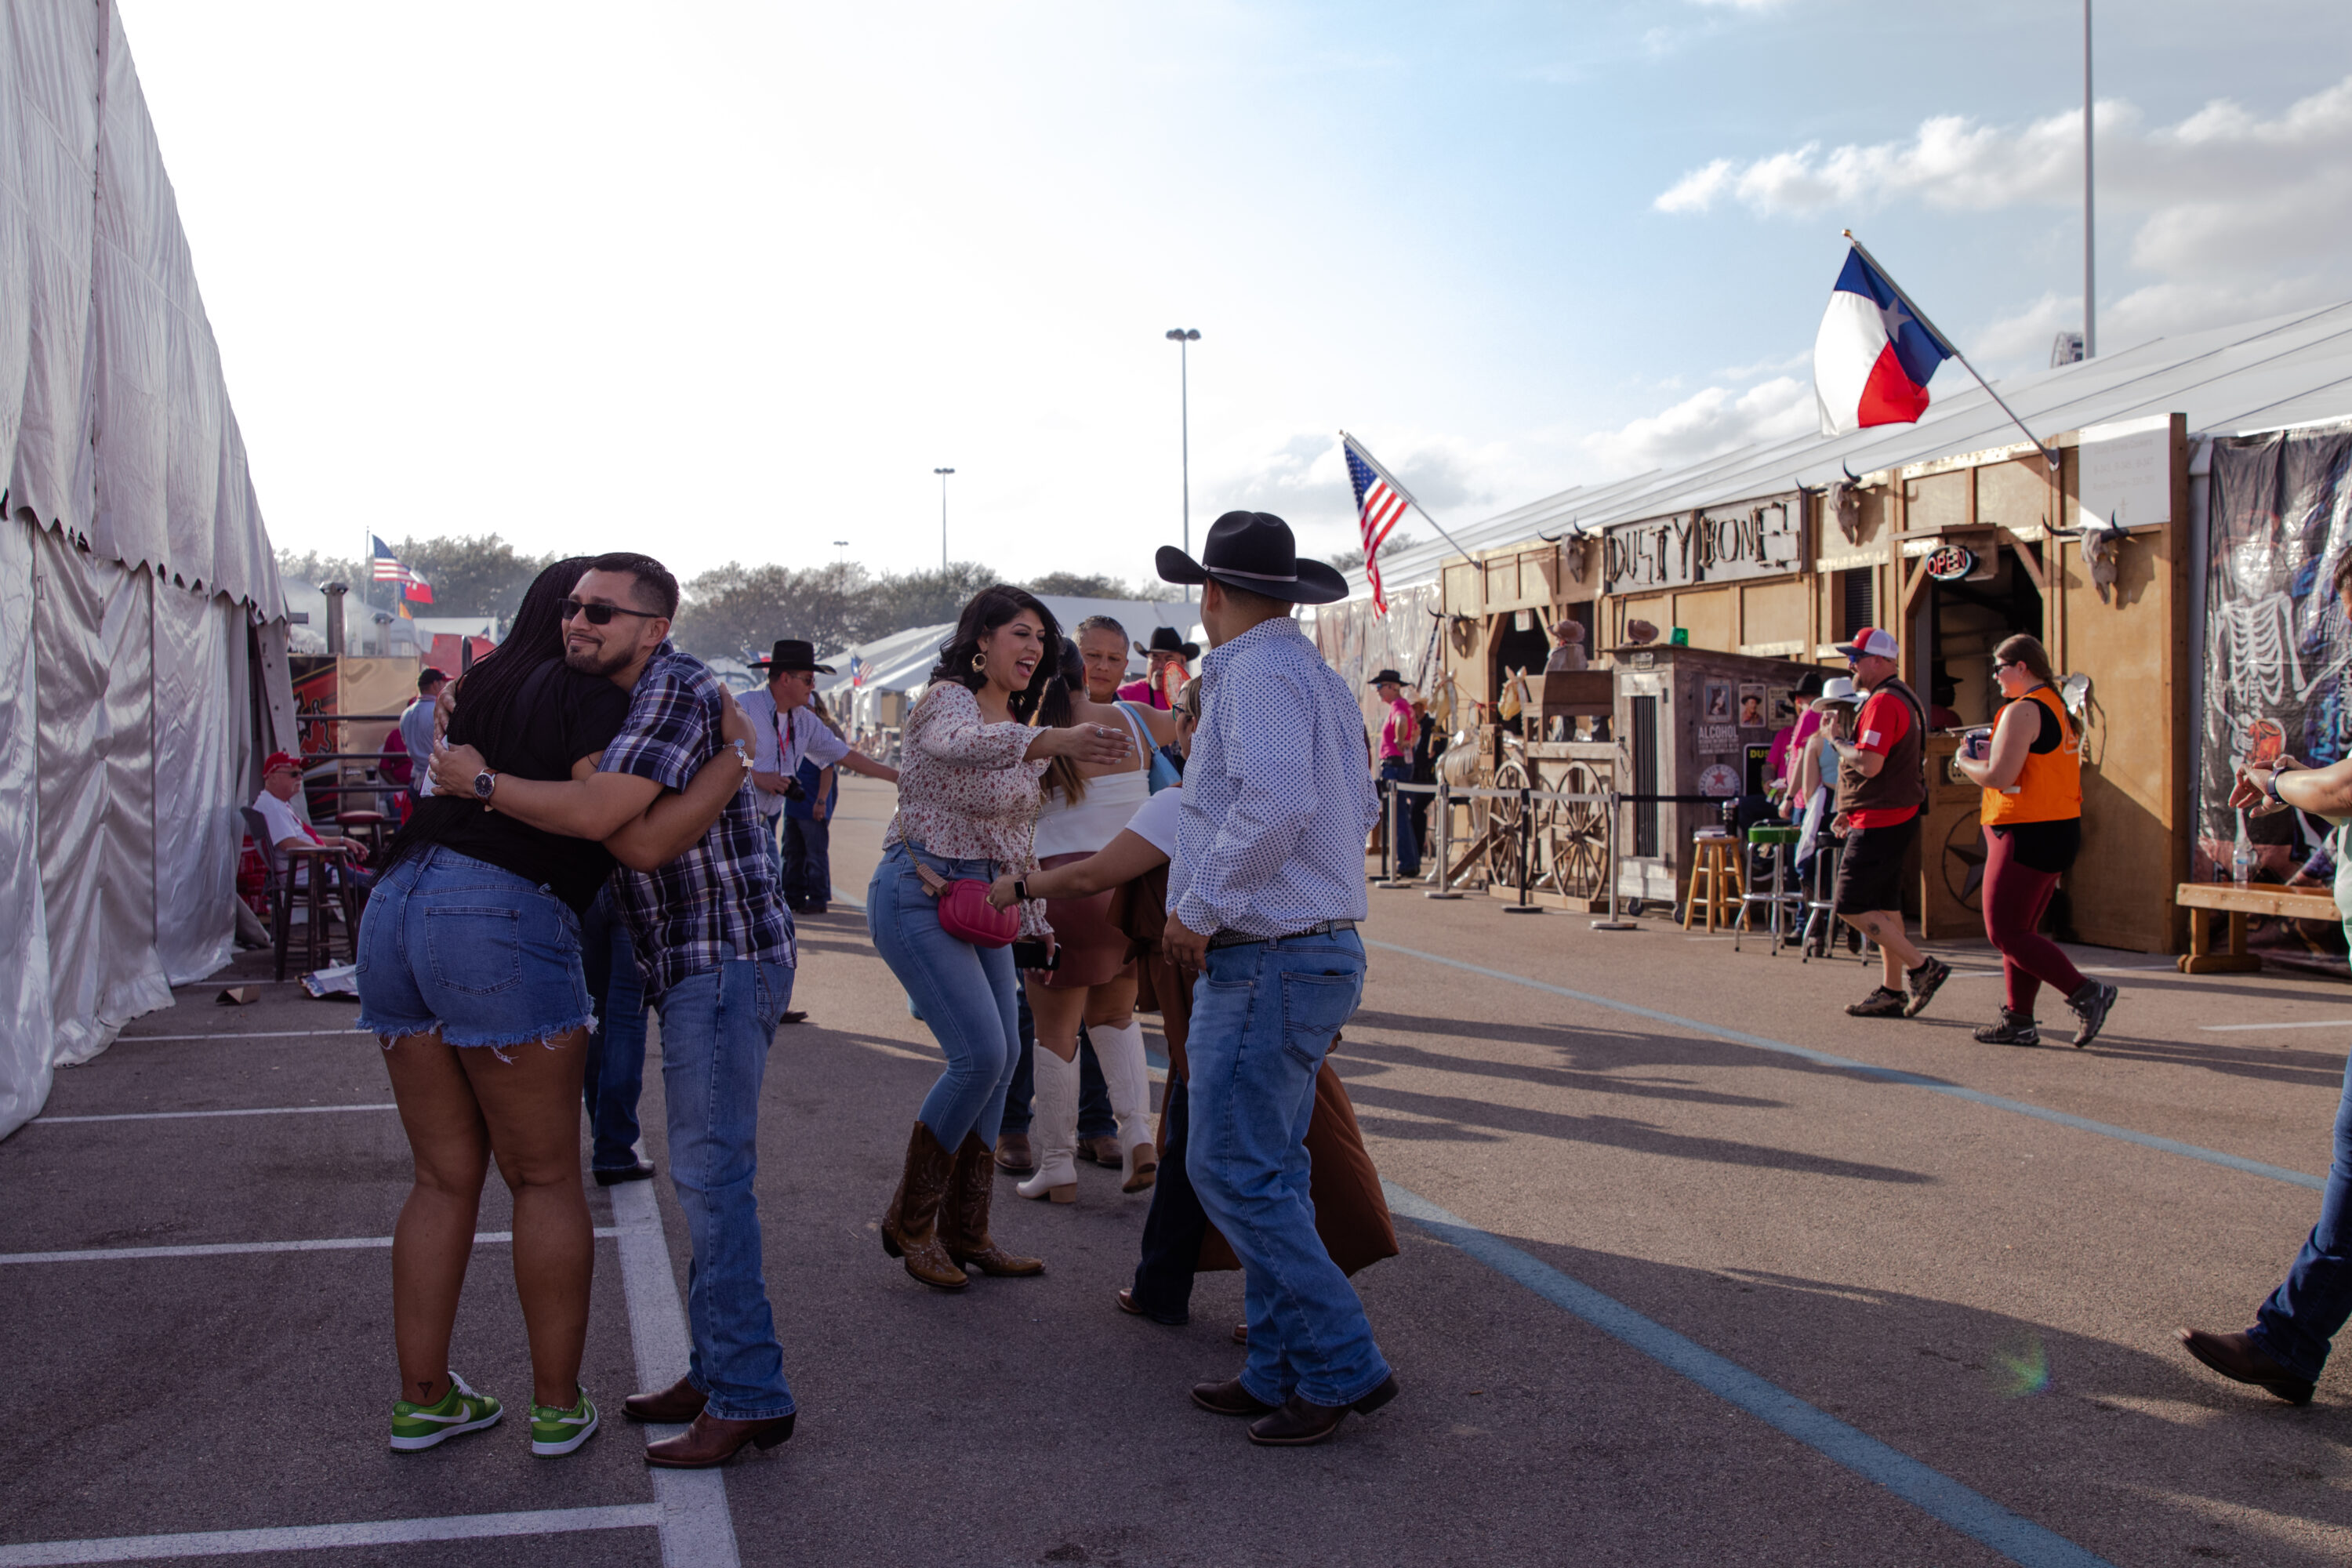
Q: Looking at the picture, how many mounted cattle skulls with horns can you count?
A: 4